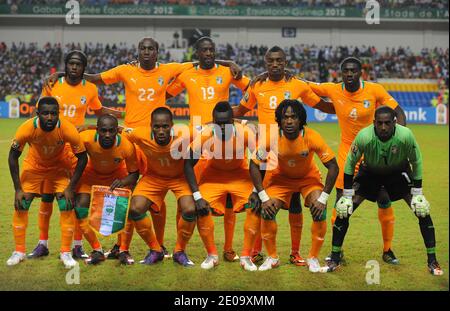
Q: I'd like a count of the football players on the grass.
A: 11